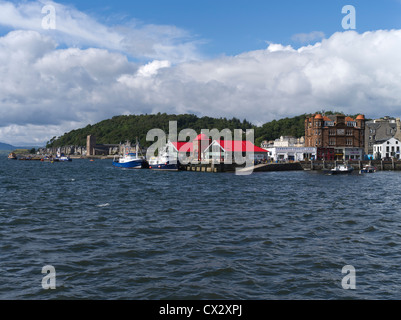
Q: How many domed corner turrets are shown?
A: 2